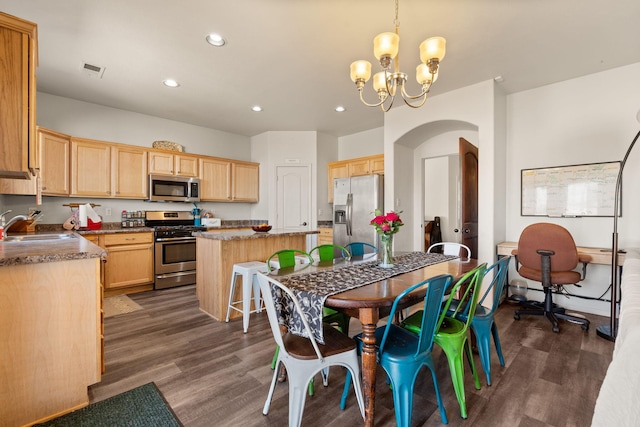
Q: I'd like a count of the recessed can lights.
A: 4